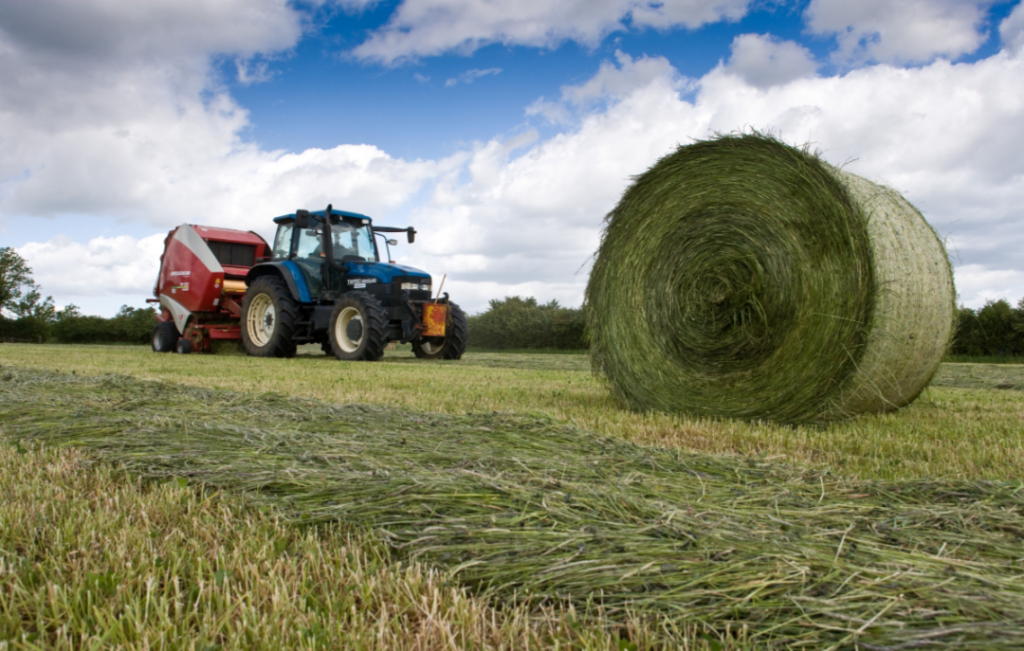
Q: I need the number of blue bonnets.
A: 1